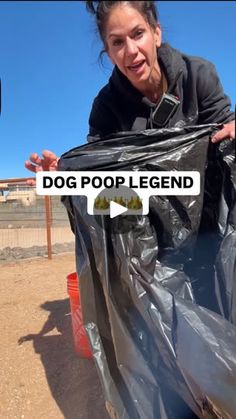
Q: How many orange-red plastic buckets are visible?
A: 1